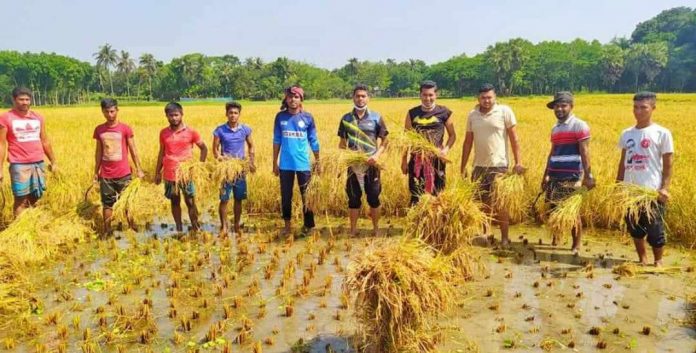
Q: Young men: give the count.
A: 10